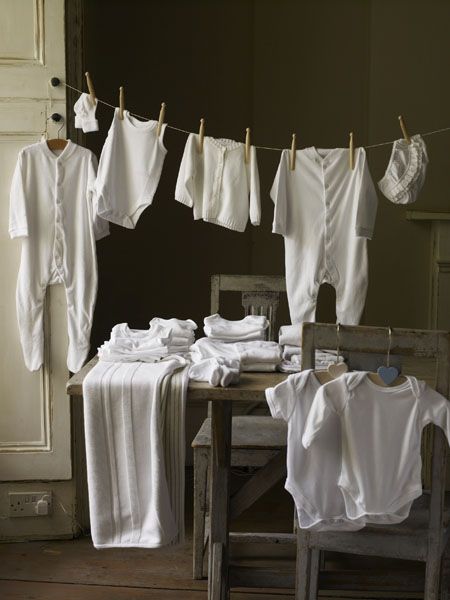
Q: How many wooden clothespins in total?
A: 8